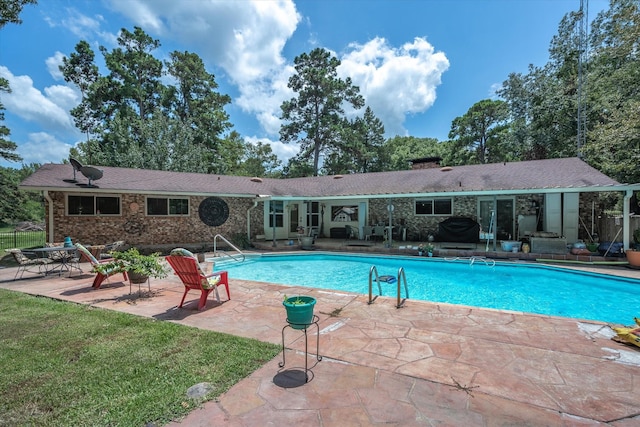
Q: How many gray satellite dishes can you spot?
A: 2